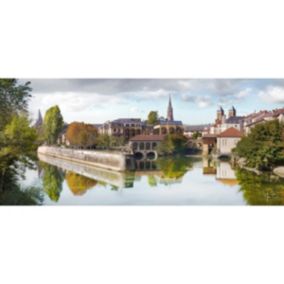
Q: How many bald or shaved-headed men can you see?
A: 0